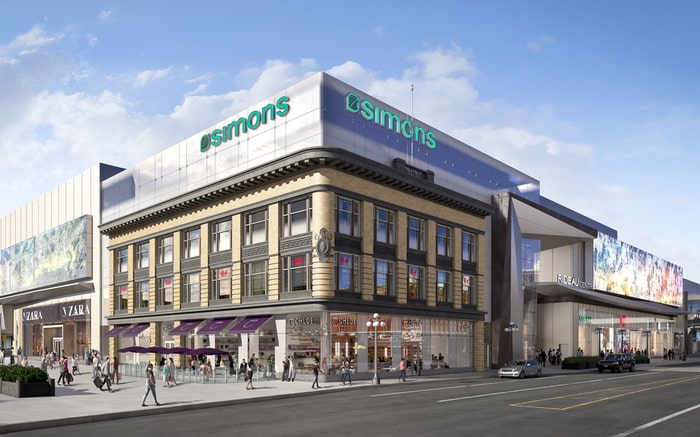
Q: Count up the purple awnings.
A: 5